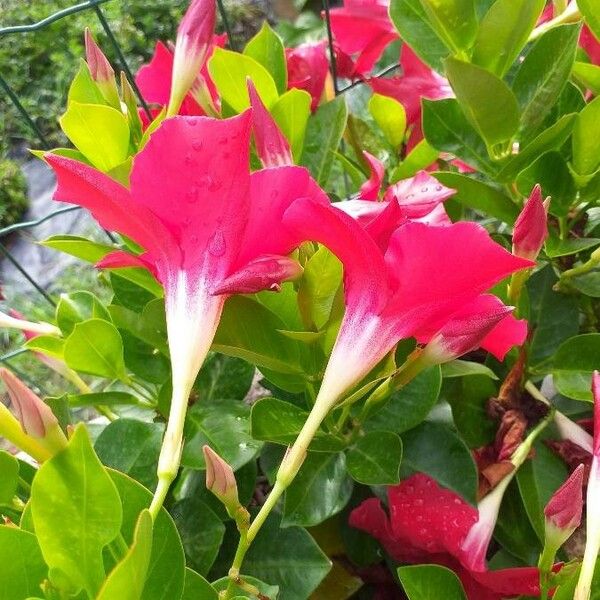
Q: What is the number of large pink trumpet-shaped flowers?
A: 2